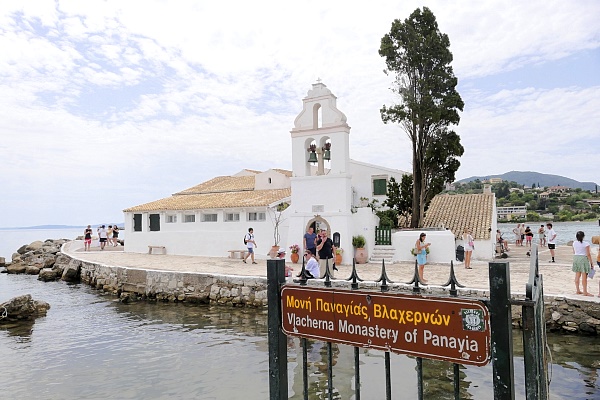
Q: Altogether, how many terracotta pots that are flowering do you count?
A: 2